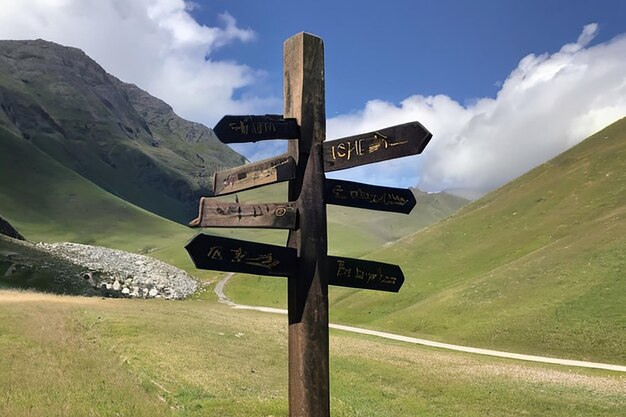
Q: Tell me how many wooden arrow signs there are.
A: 7